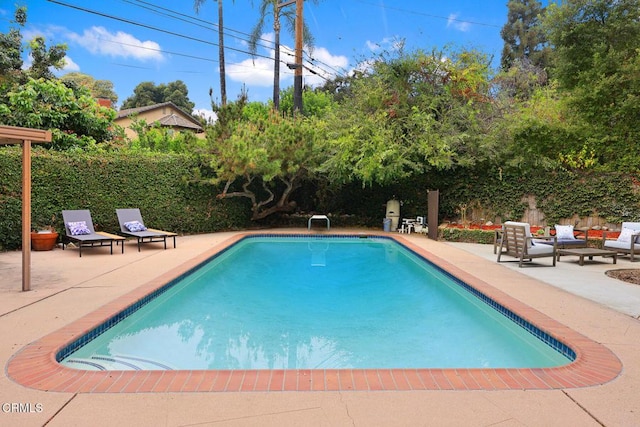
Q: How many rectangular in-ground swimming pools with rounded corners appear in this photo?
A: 1